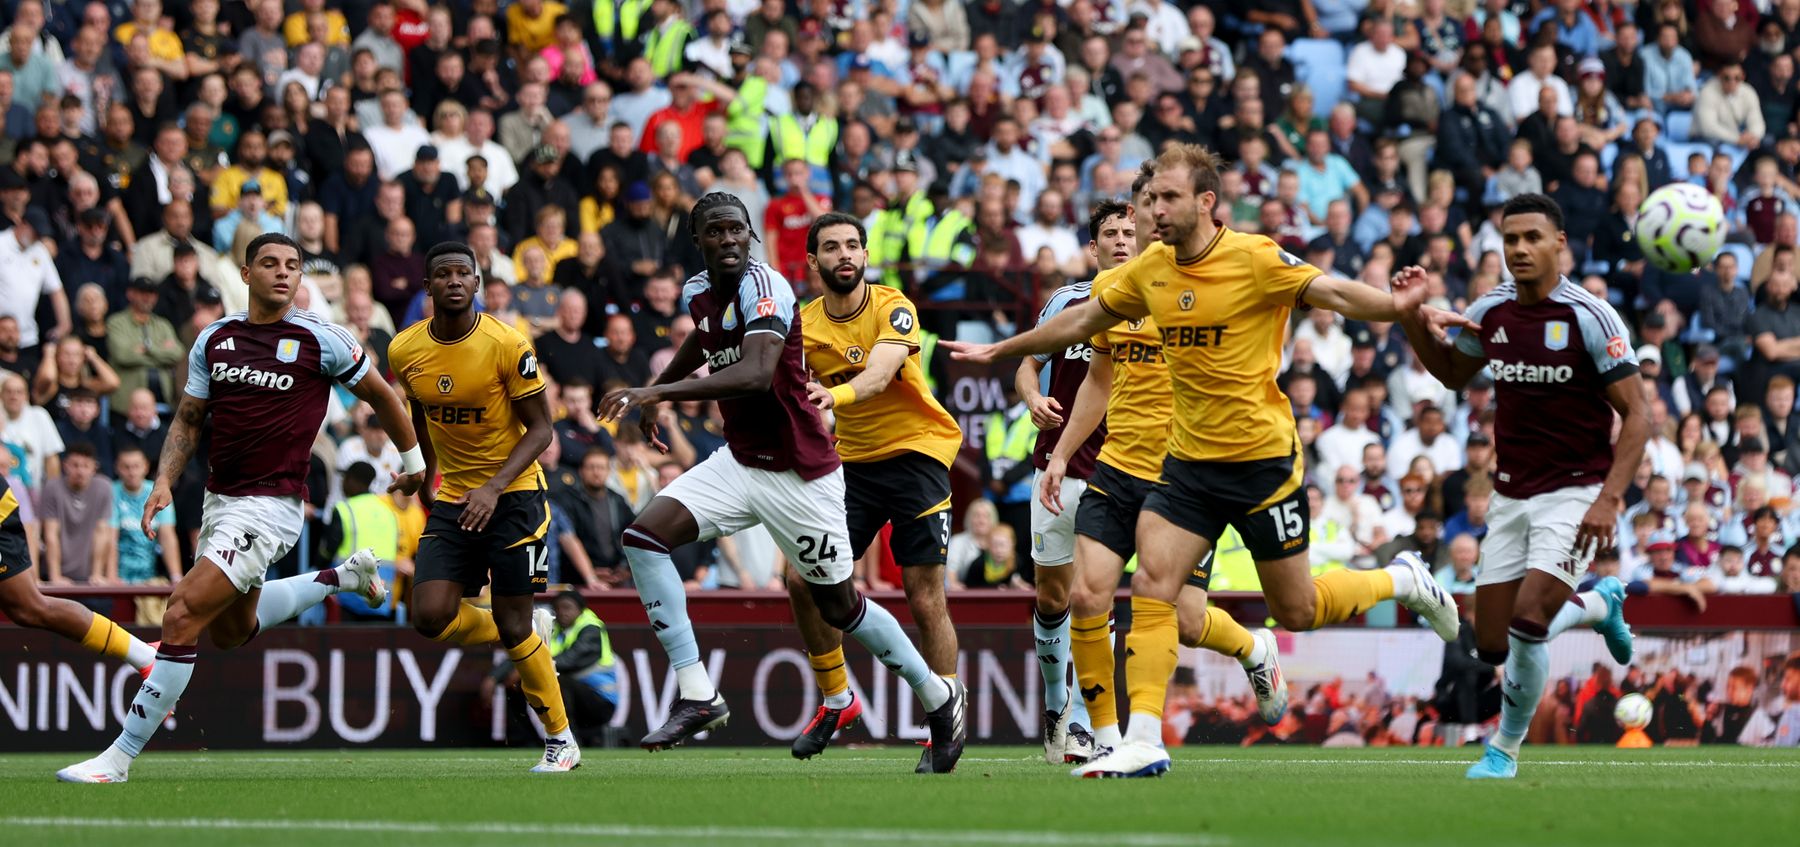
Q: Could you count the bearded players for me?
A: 2